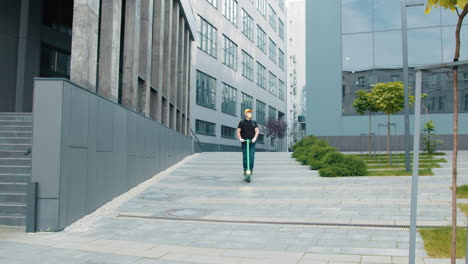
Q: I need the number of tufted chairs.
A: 0